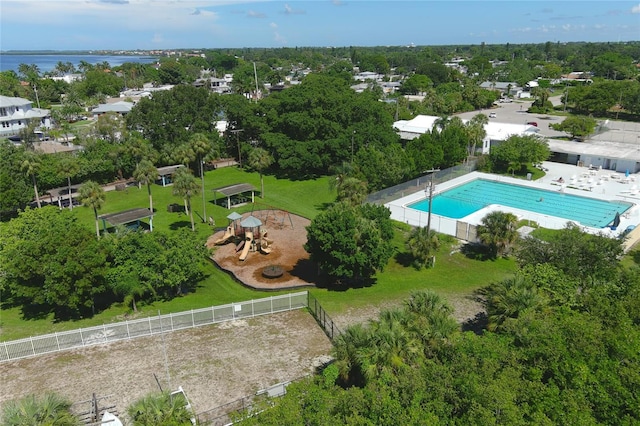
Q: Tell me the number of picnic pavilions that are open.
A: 4